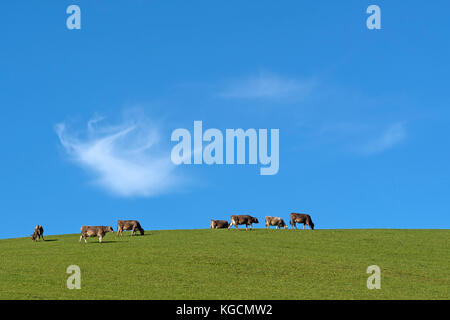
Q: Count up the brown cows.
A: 7